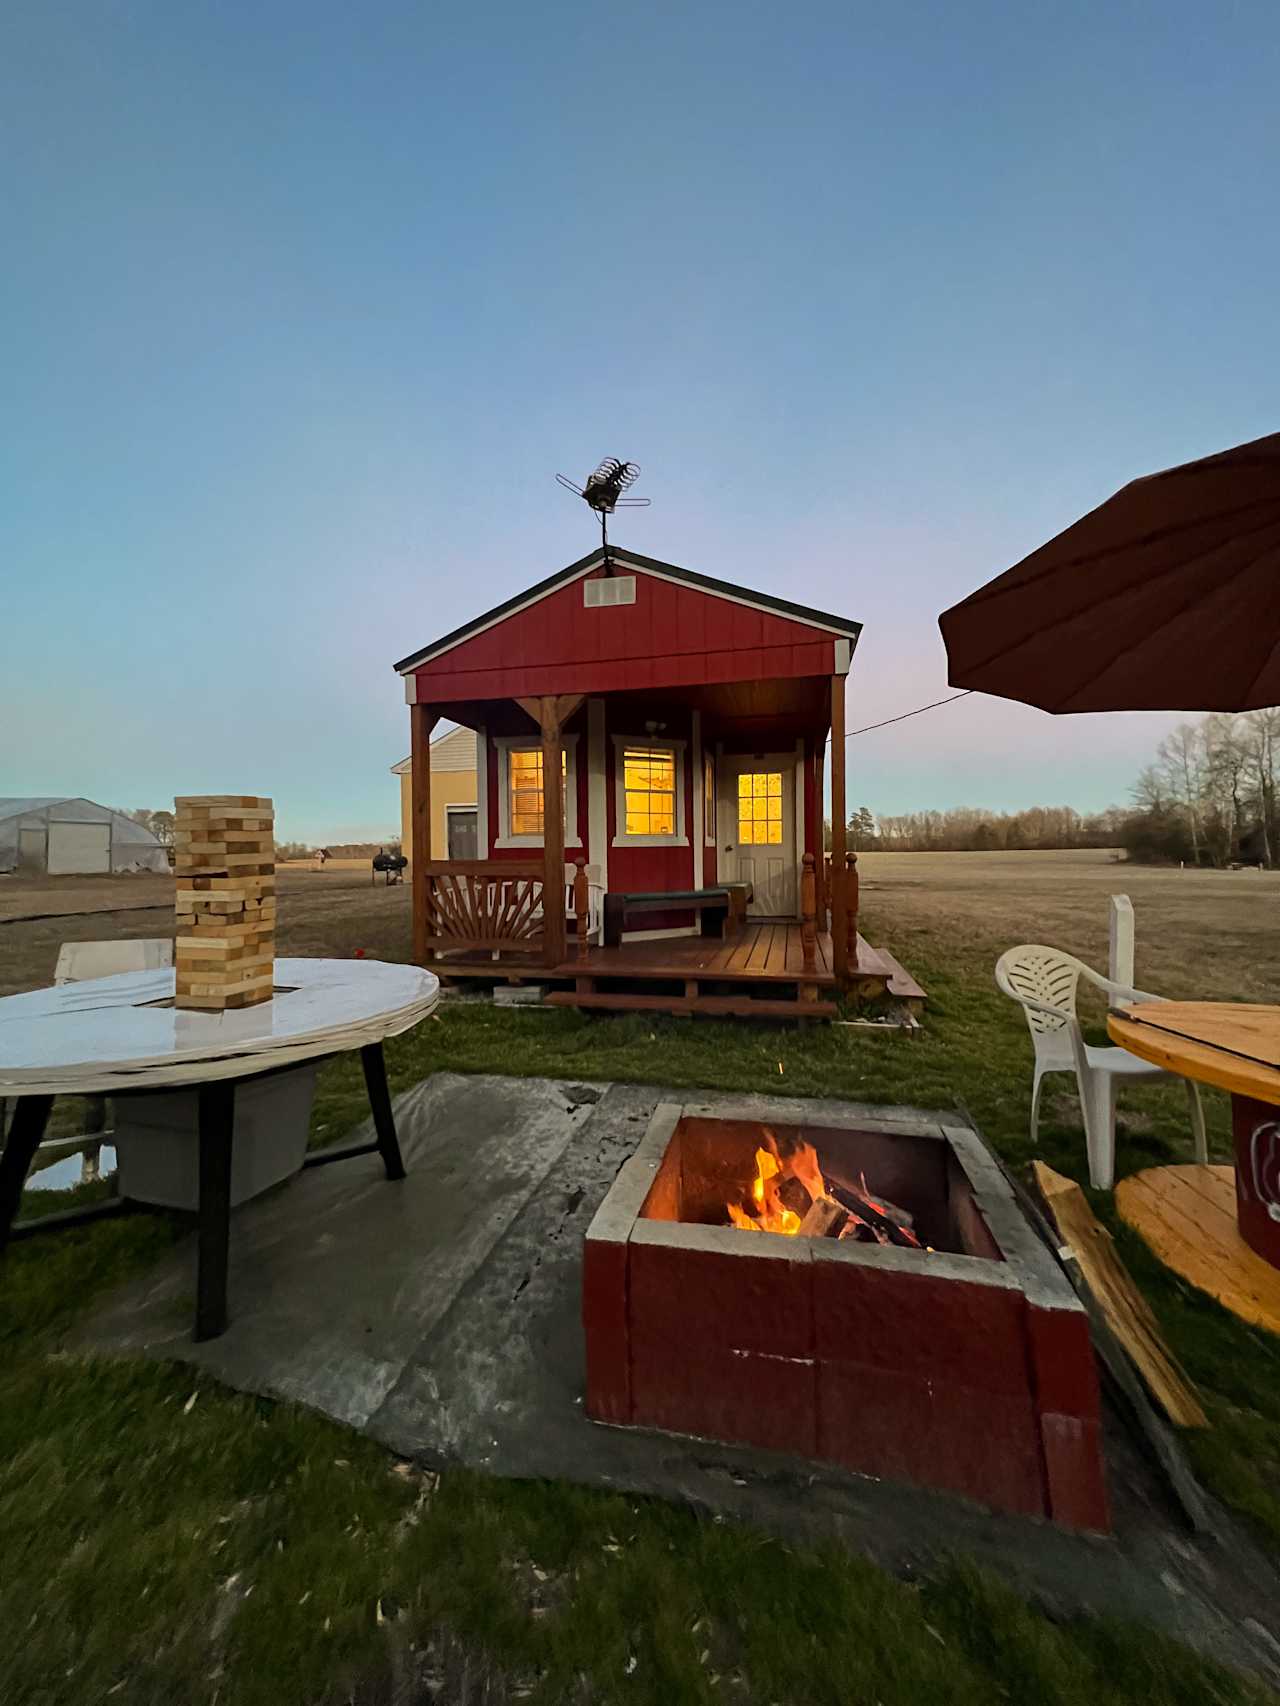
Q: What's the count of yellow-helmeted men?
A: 0